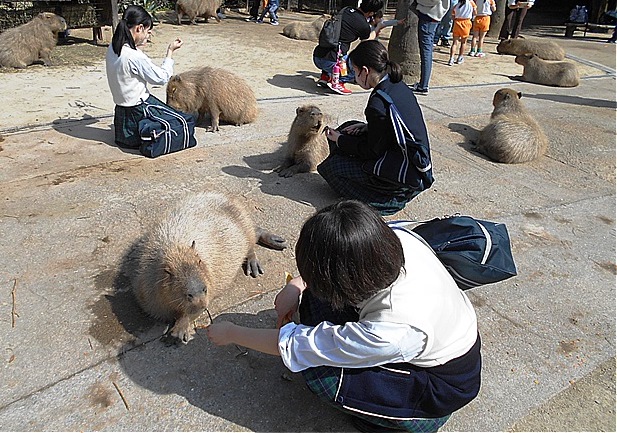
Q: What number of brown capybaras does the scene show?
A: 9